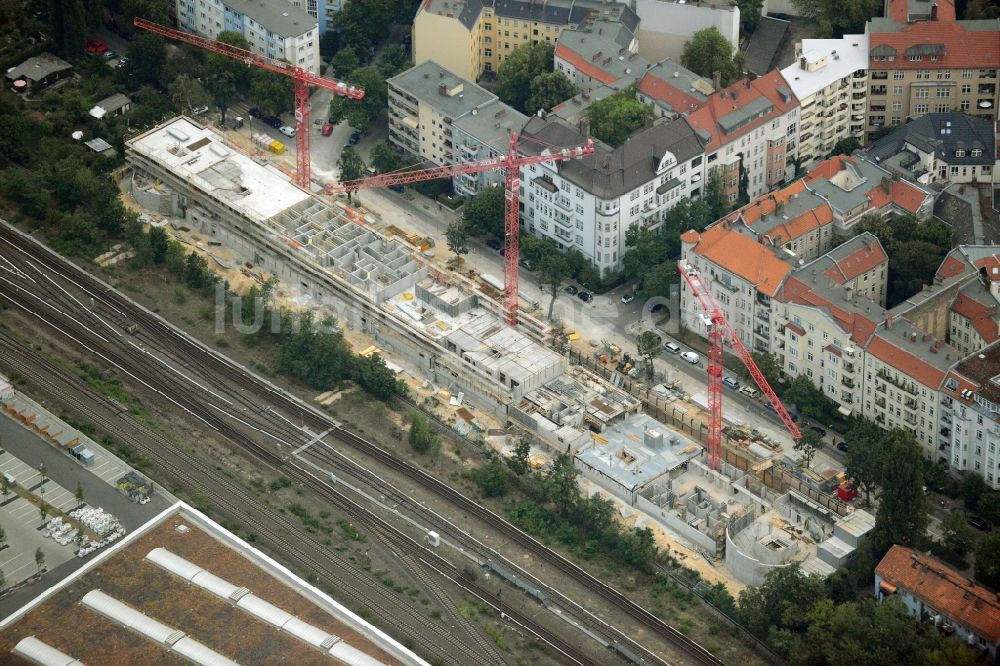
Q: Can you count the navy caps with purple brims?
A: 0